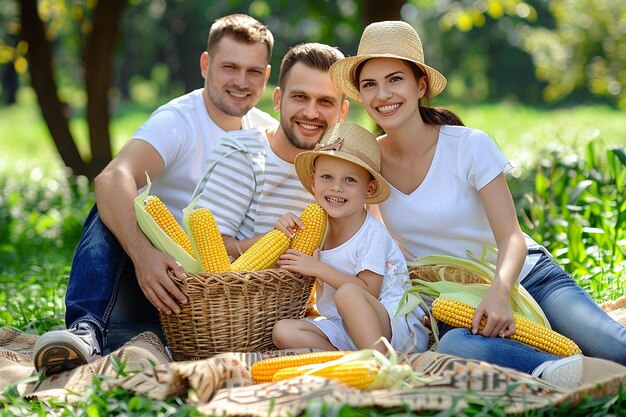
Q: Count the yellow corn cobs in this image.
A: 7